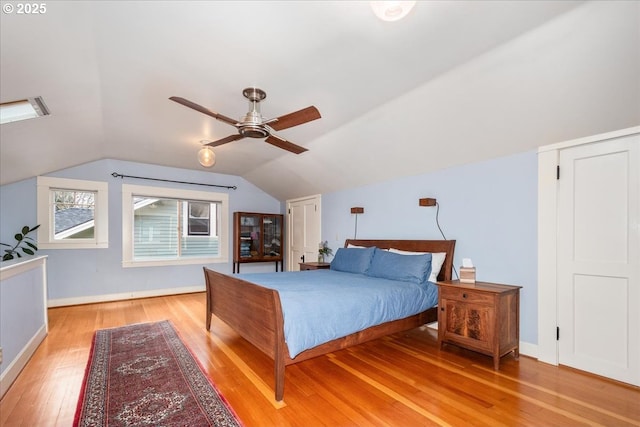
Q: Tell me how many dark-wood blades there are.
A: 4